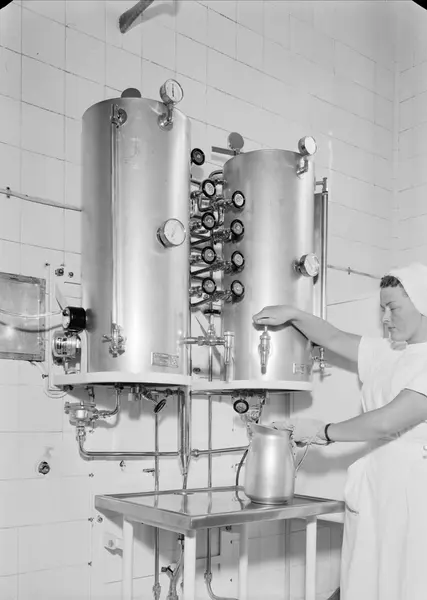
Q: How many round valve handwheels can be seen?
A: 12